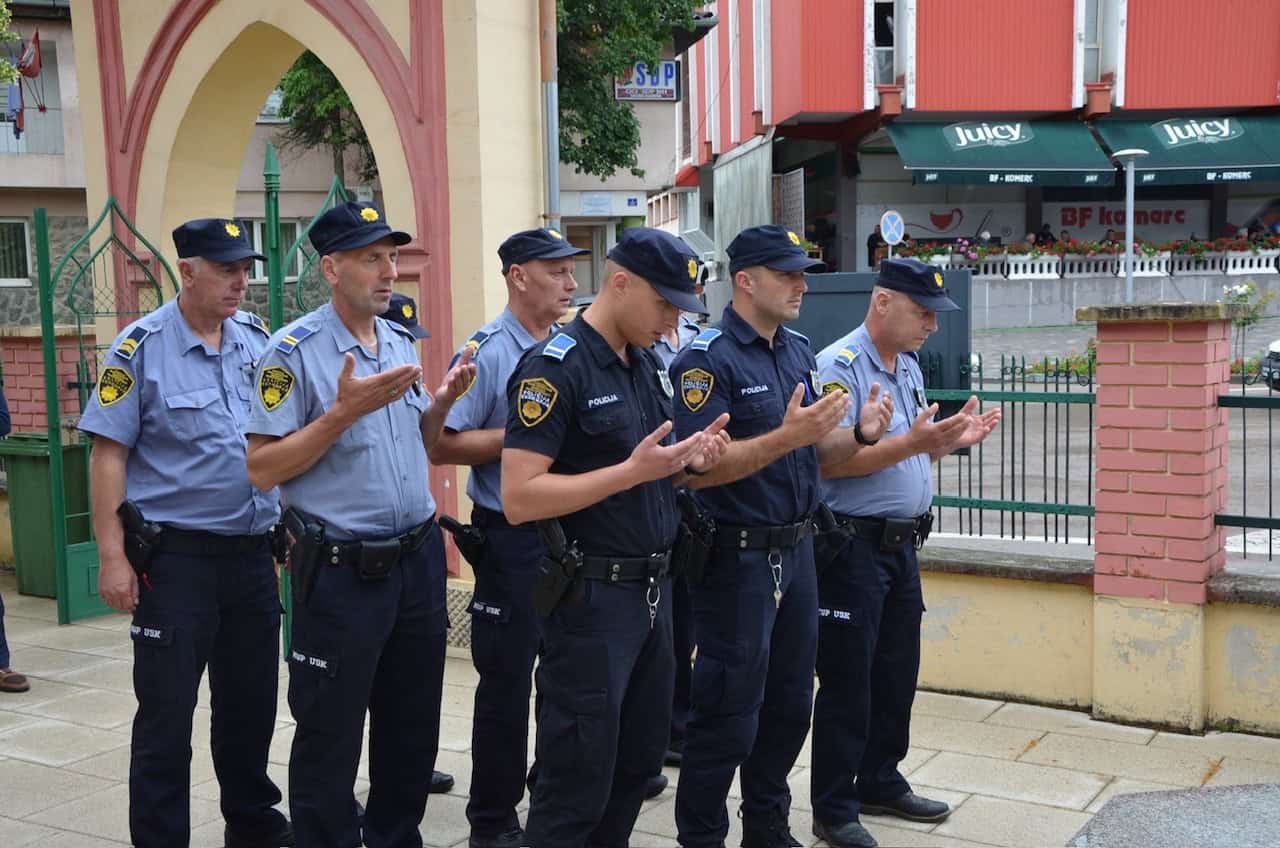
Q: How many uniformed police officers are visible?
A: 8